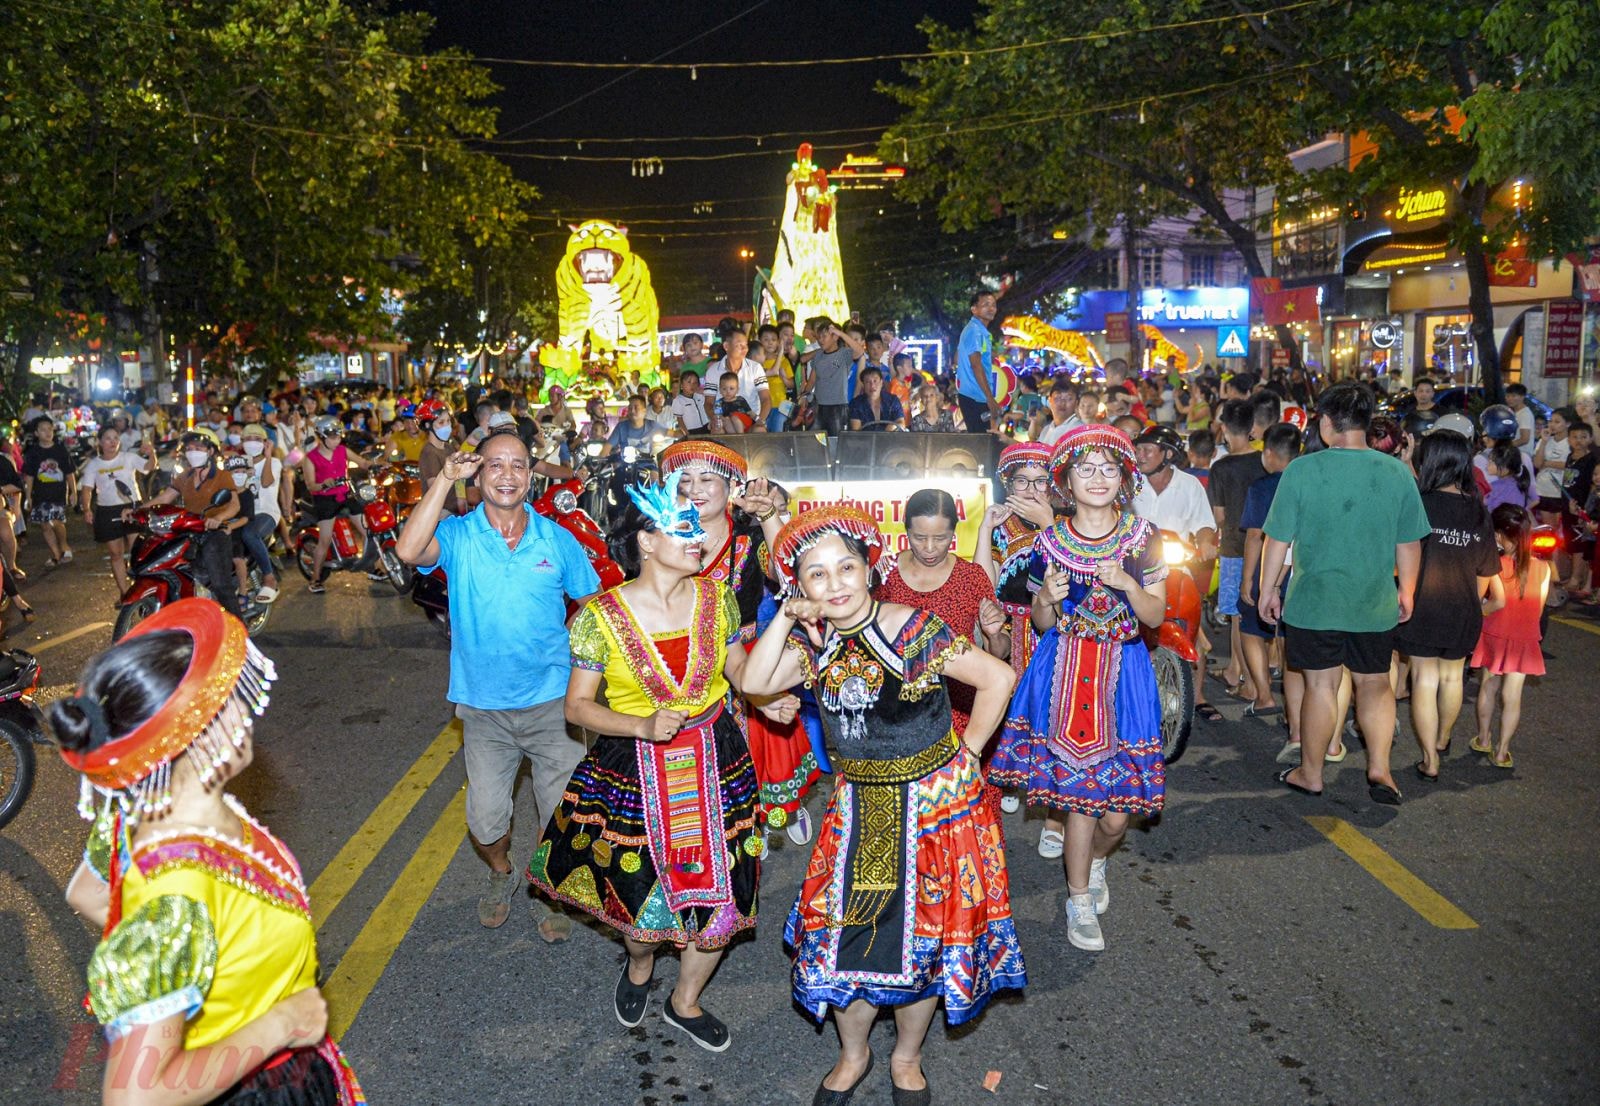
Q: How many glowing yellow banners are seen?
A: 1